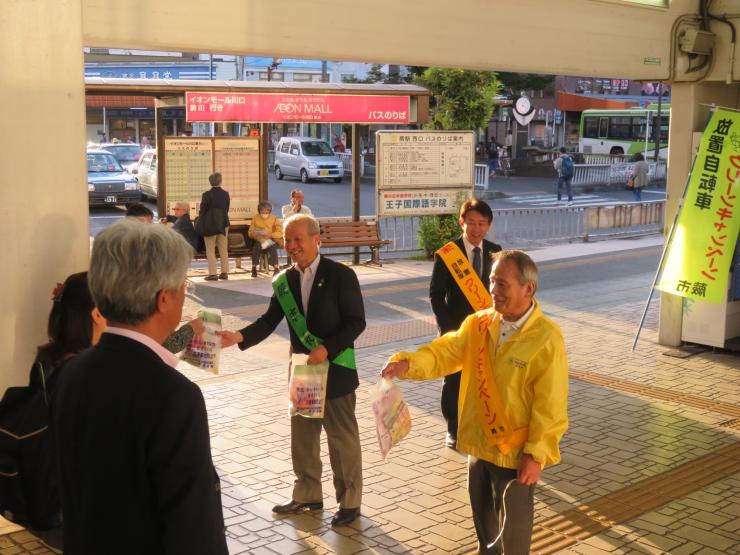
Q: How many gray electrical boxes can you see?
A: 1